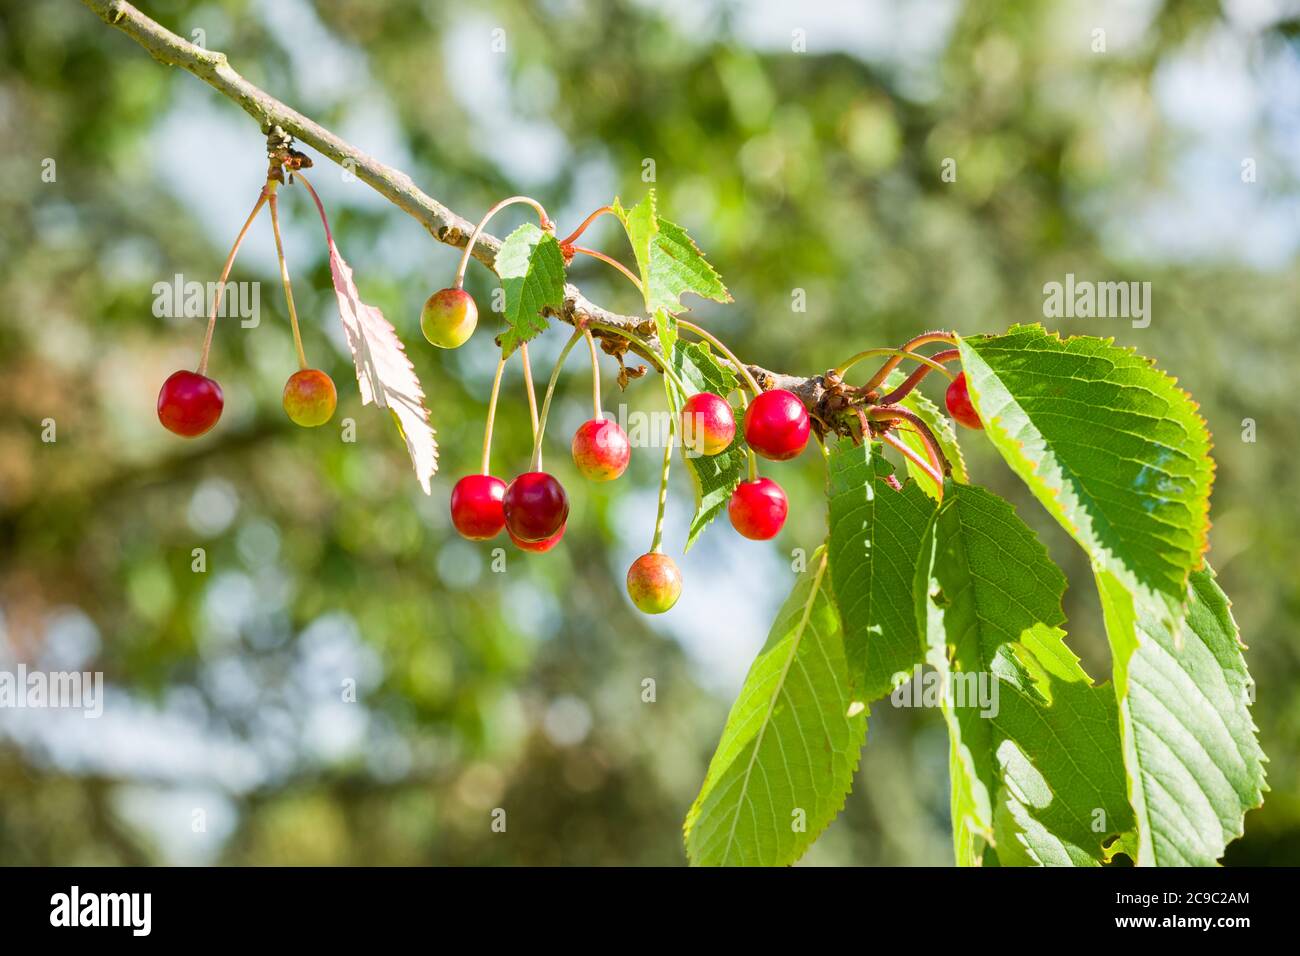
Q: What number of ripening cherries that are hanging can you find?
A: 12